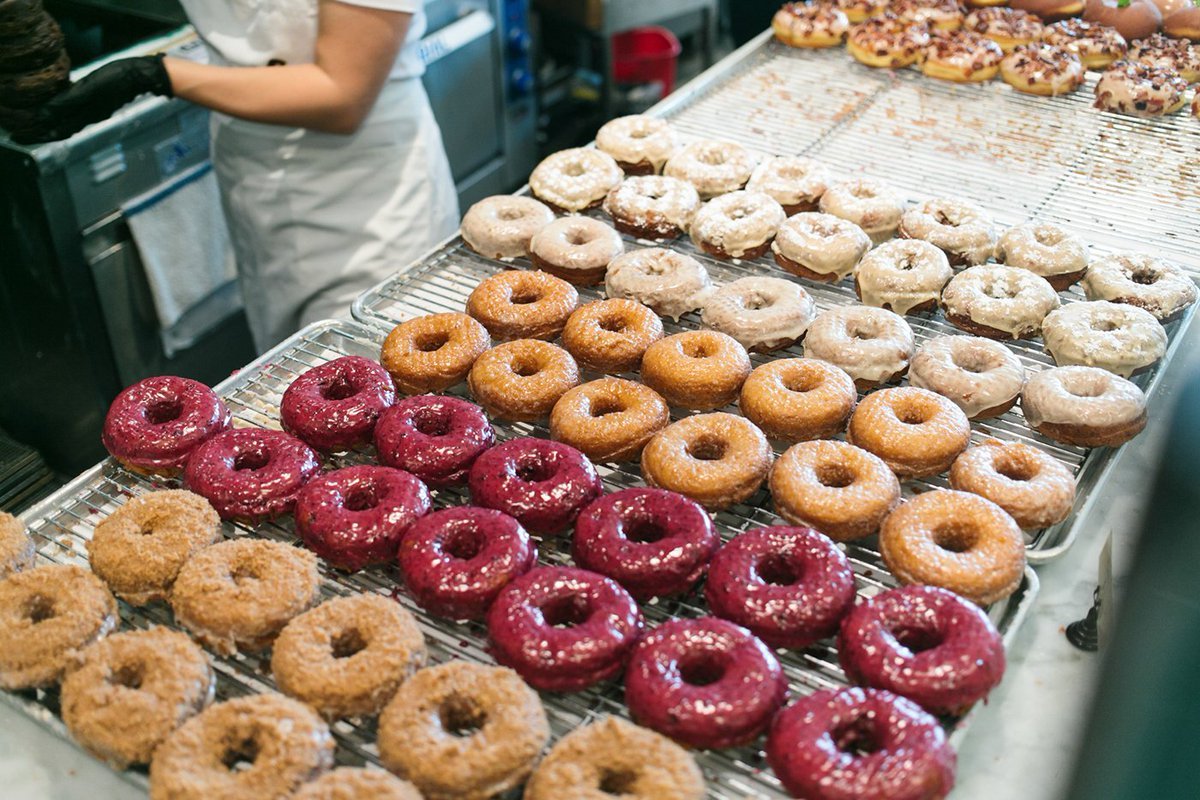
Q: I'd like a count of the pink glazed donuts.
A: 13